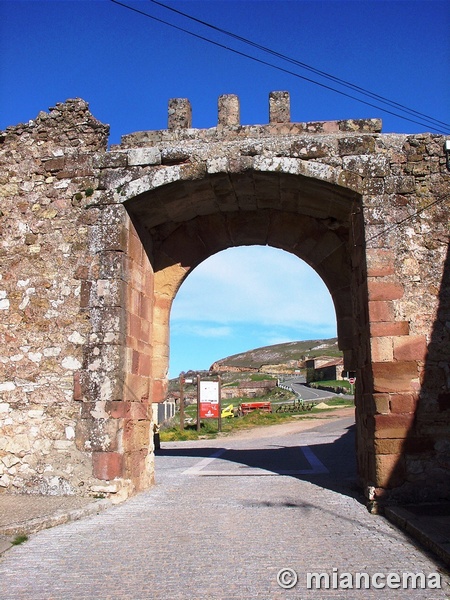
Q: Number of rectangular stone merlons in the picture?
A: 3